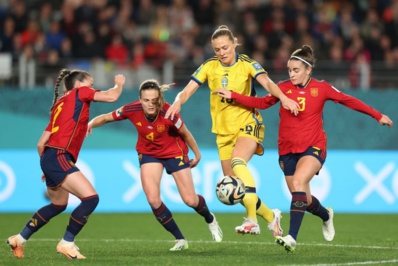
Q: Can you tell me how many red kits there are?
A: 3